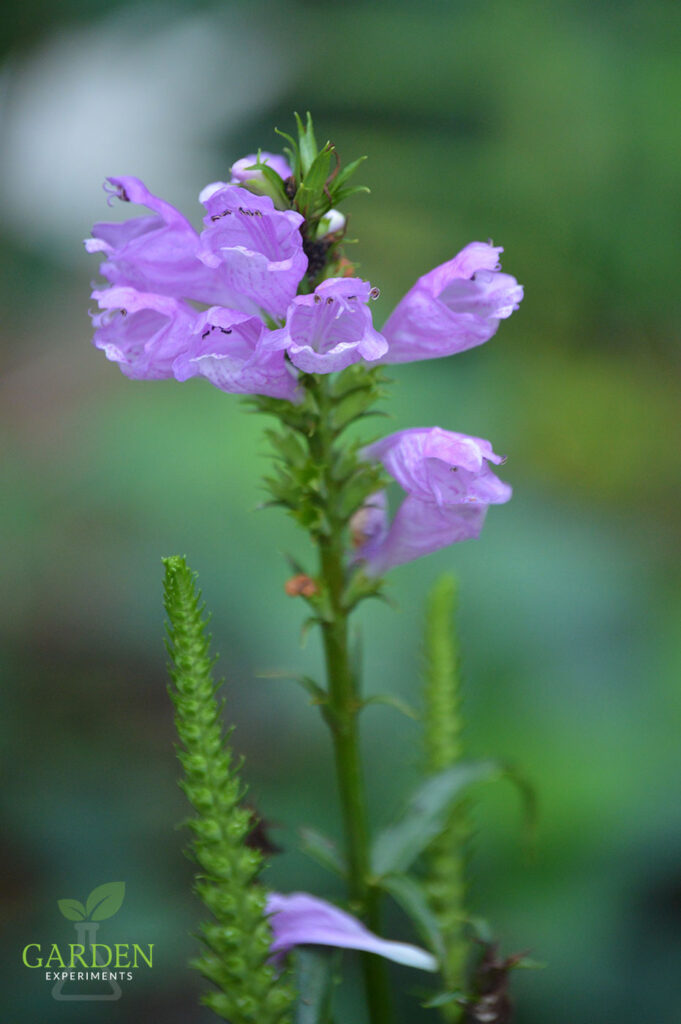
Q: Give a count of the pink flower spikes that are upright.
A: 1